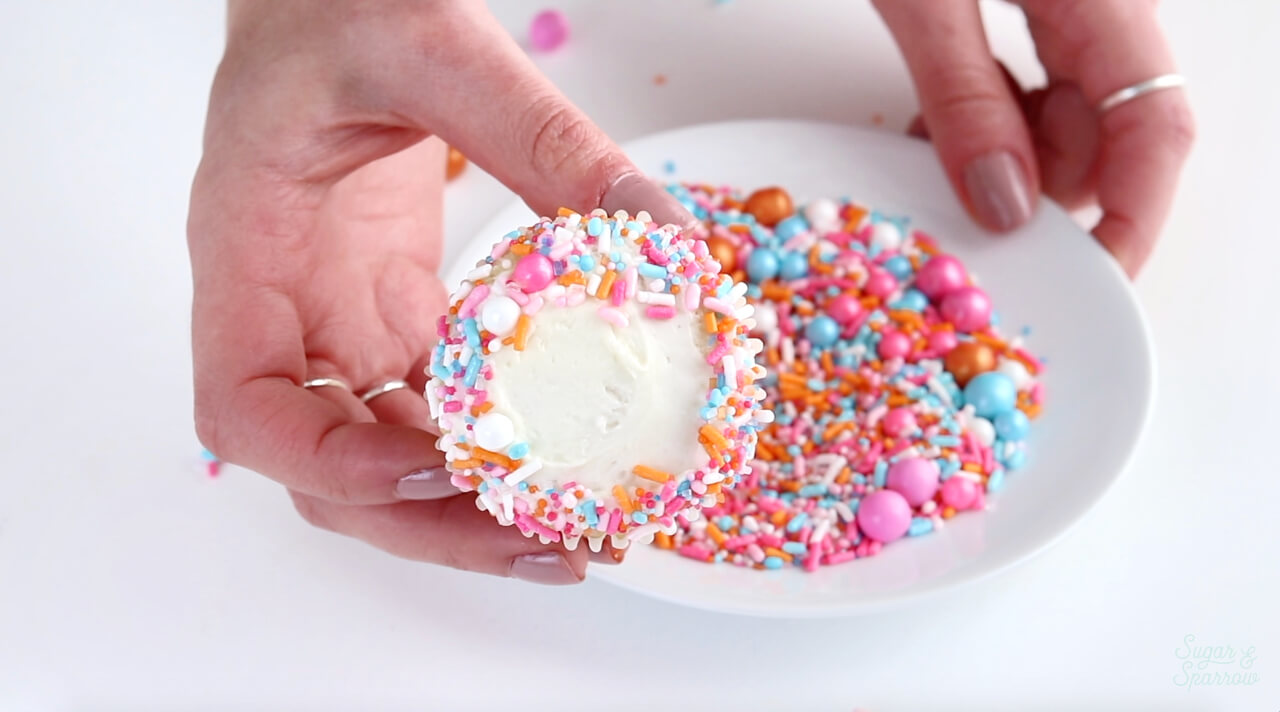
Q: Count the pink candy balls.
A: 12